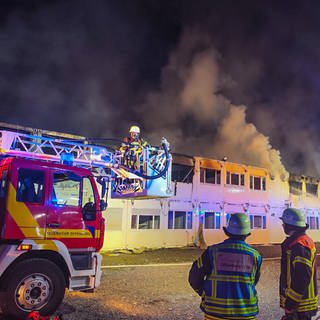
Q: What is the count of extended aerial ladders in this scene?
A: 1